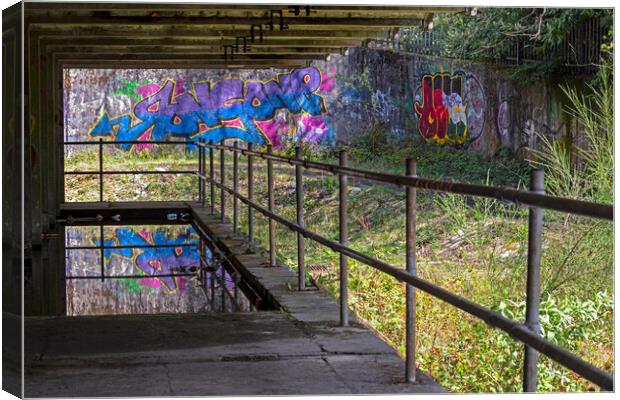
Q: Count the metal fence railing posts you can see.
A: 12